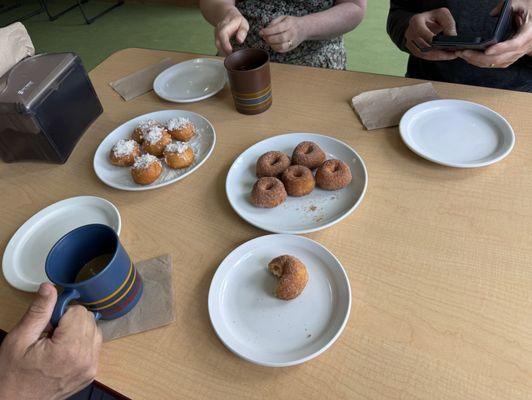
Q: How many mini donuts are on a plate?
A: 12